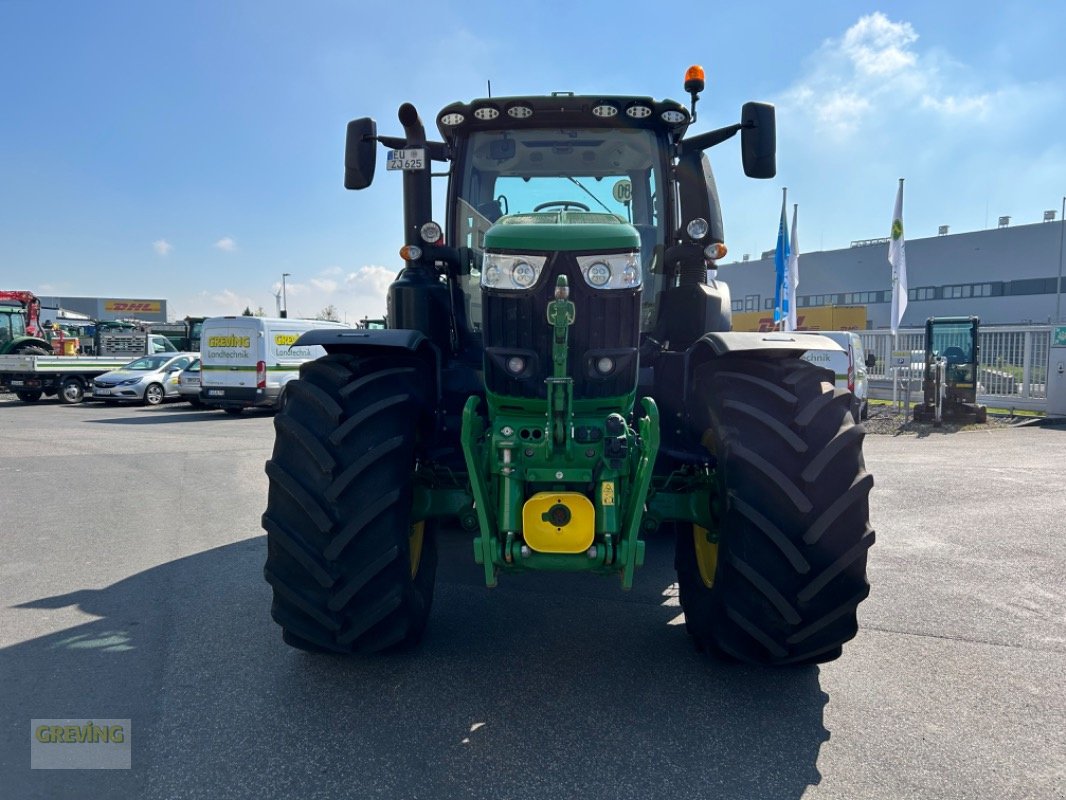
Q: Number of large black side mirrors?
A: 2